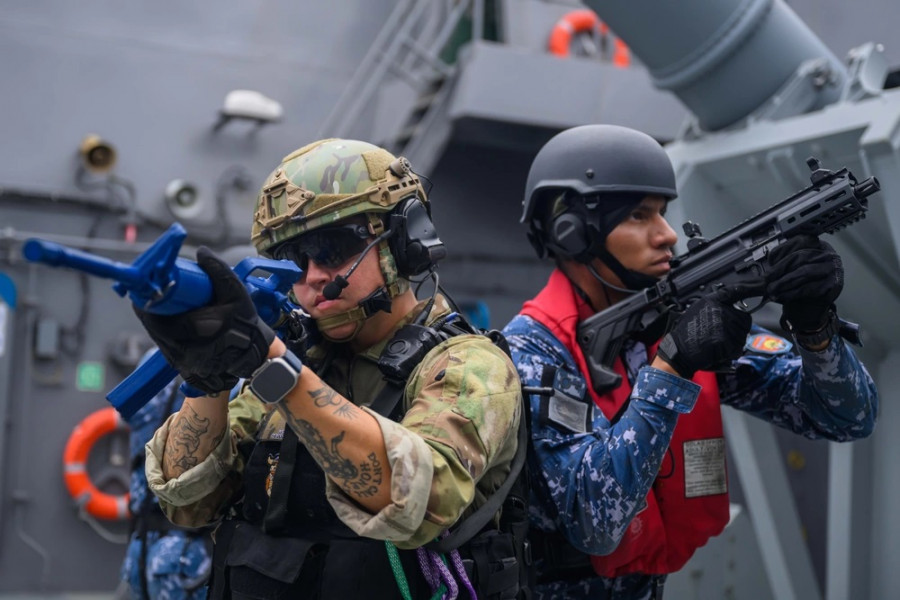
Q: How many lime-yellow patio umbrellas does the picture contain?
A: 0